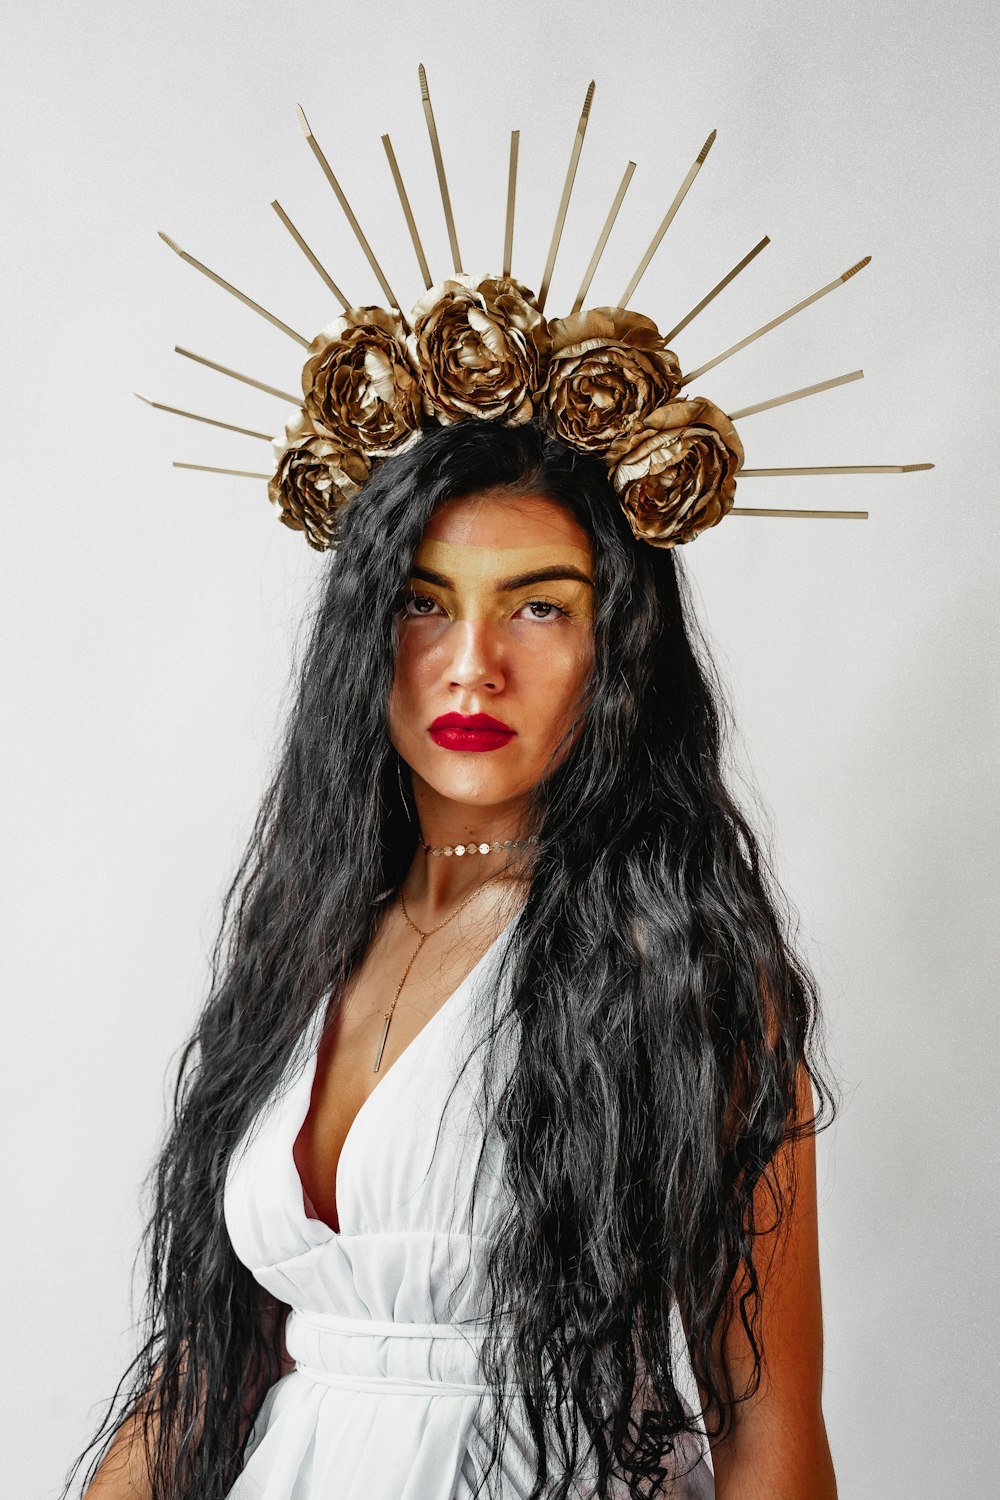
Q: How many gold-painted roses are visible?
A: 5